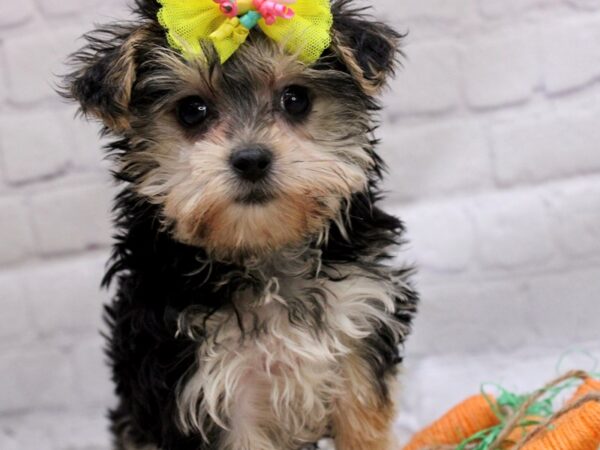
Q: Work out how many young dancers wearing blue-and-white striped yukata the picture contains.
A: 0